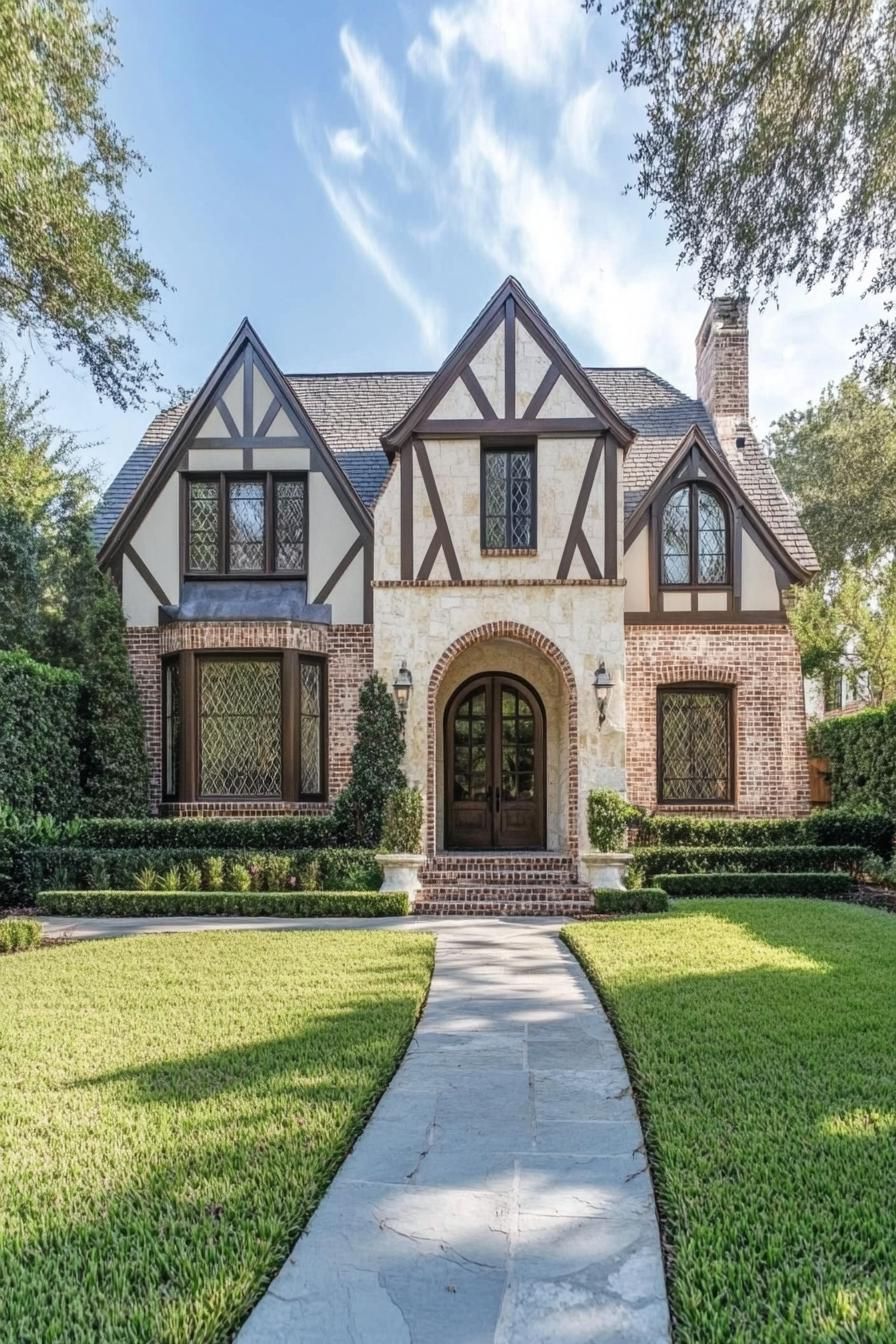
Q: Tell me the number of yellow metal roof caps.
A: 0